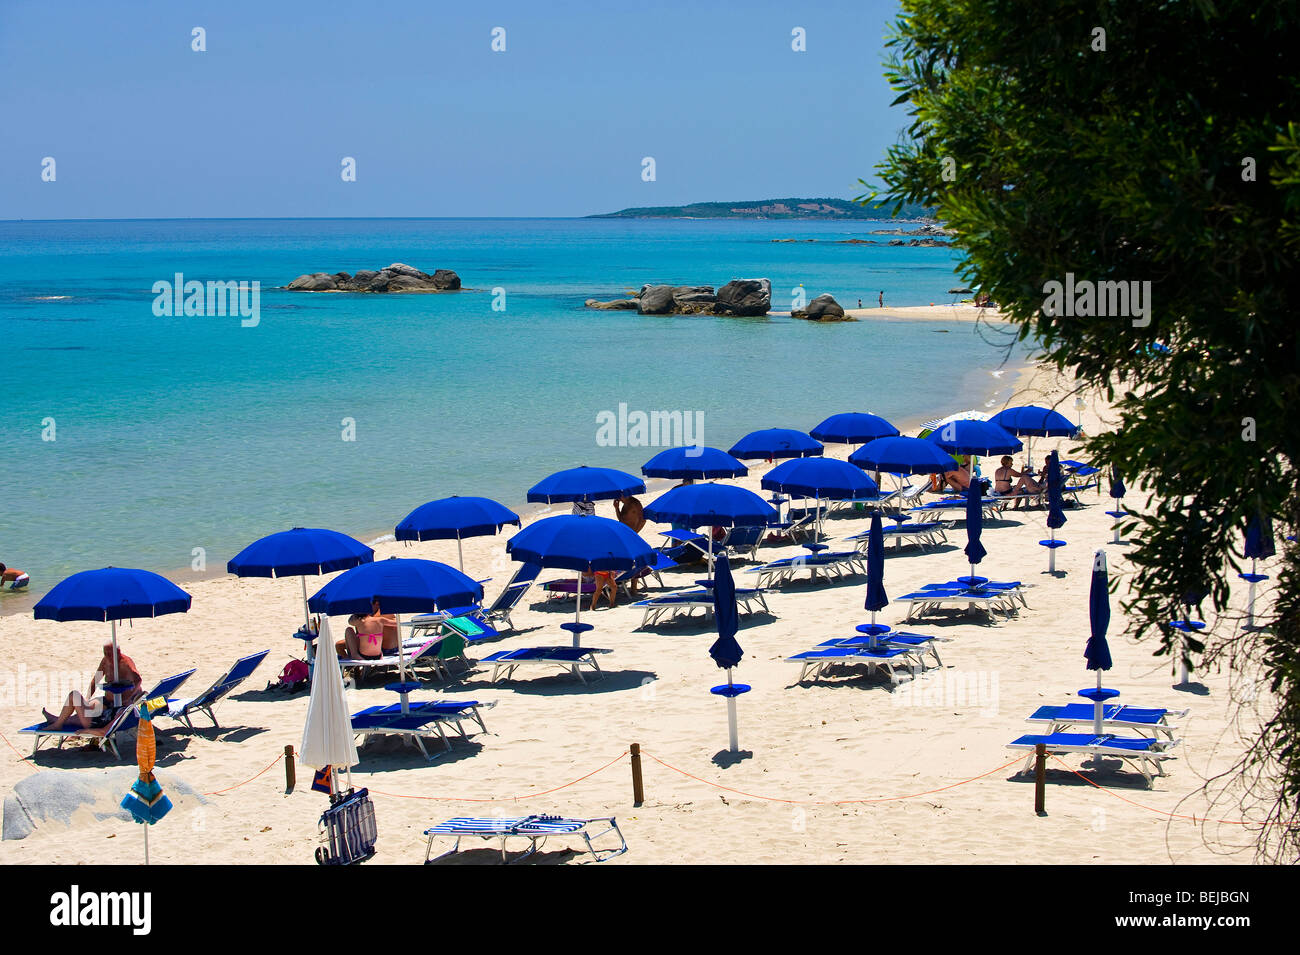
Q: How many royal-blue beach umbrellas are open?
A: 14